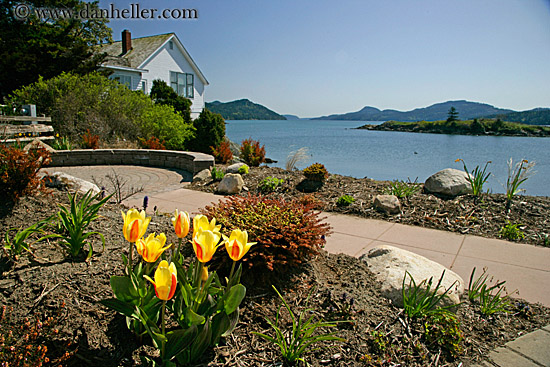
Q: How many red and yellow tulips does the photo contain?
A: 7